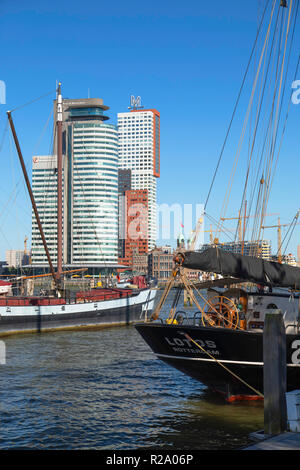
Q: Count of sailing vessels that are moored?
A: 2